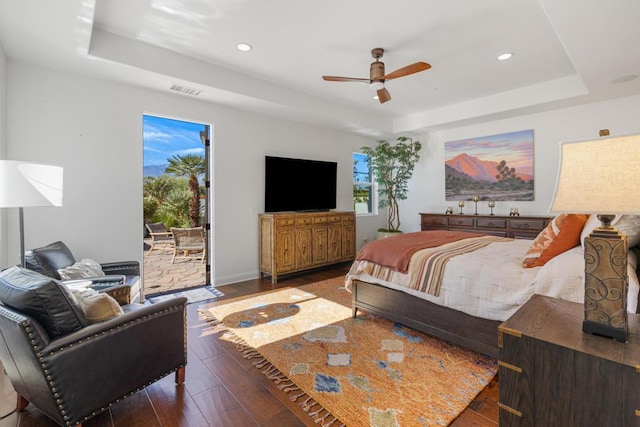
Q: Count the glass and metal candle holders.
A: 5